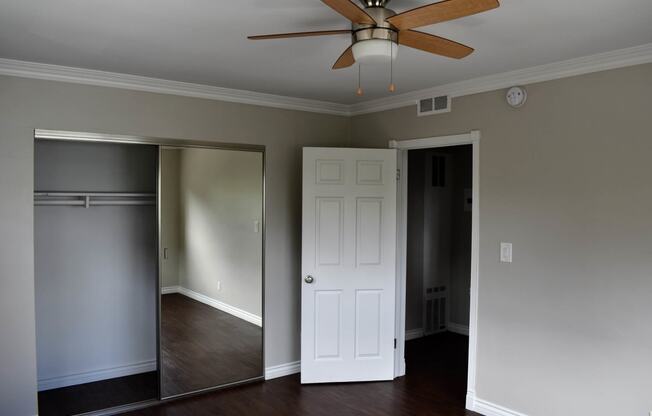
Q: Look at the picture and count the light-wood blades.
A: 5